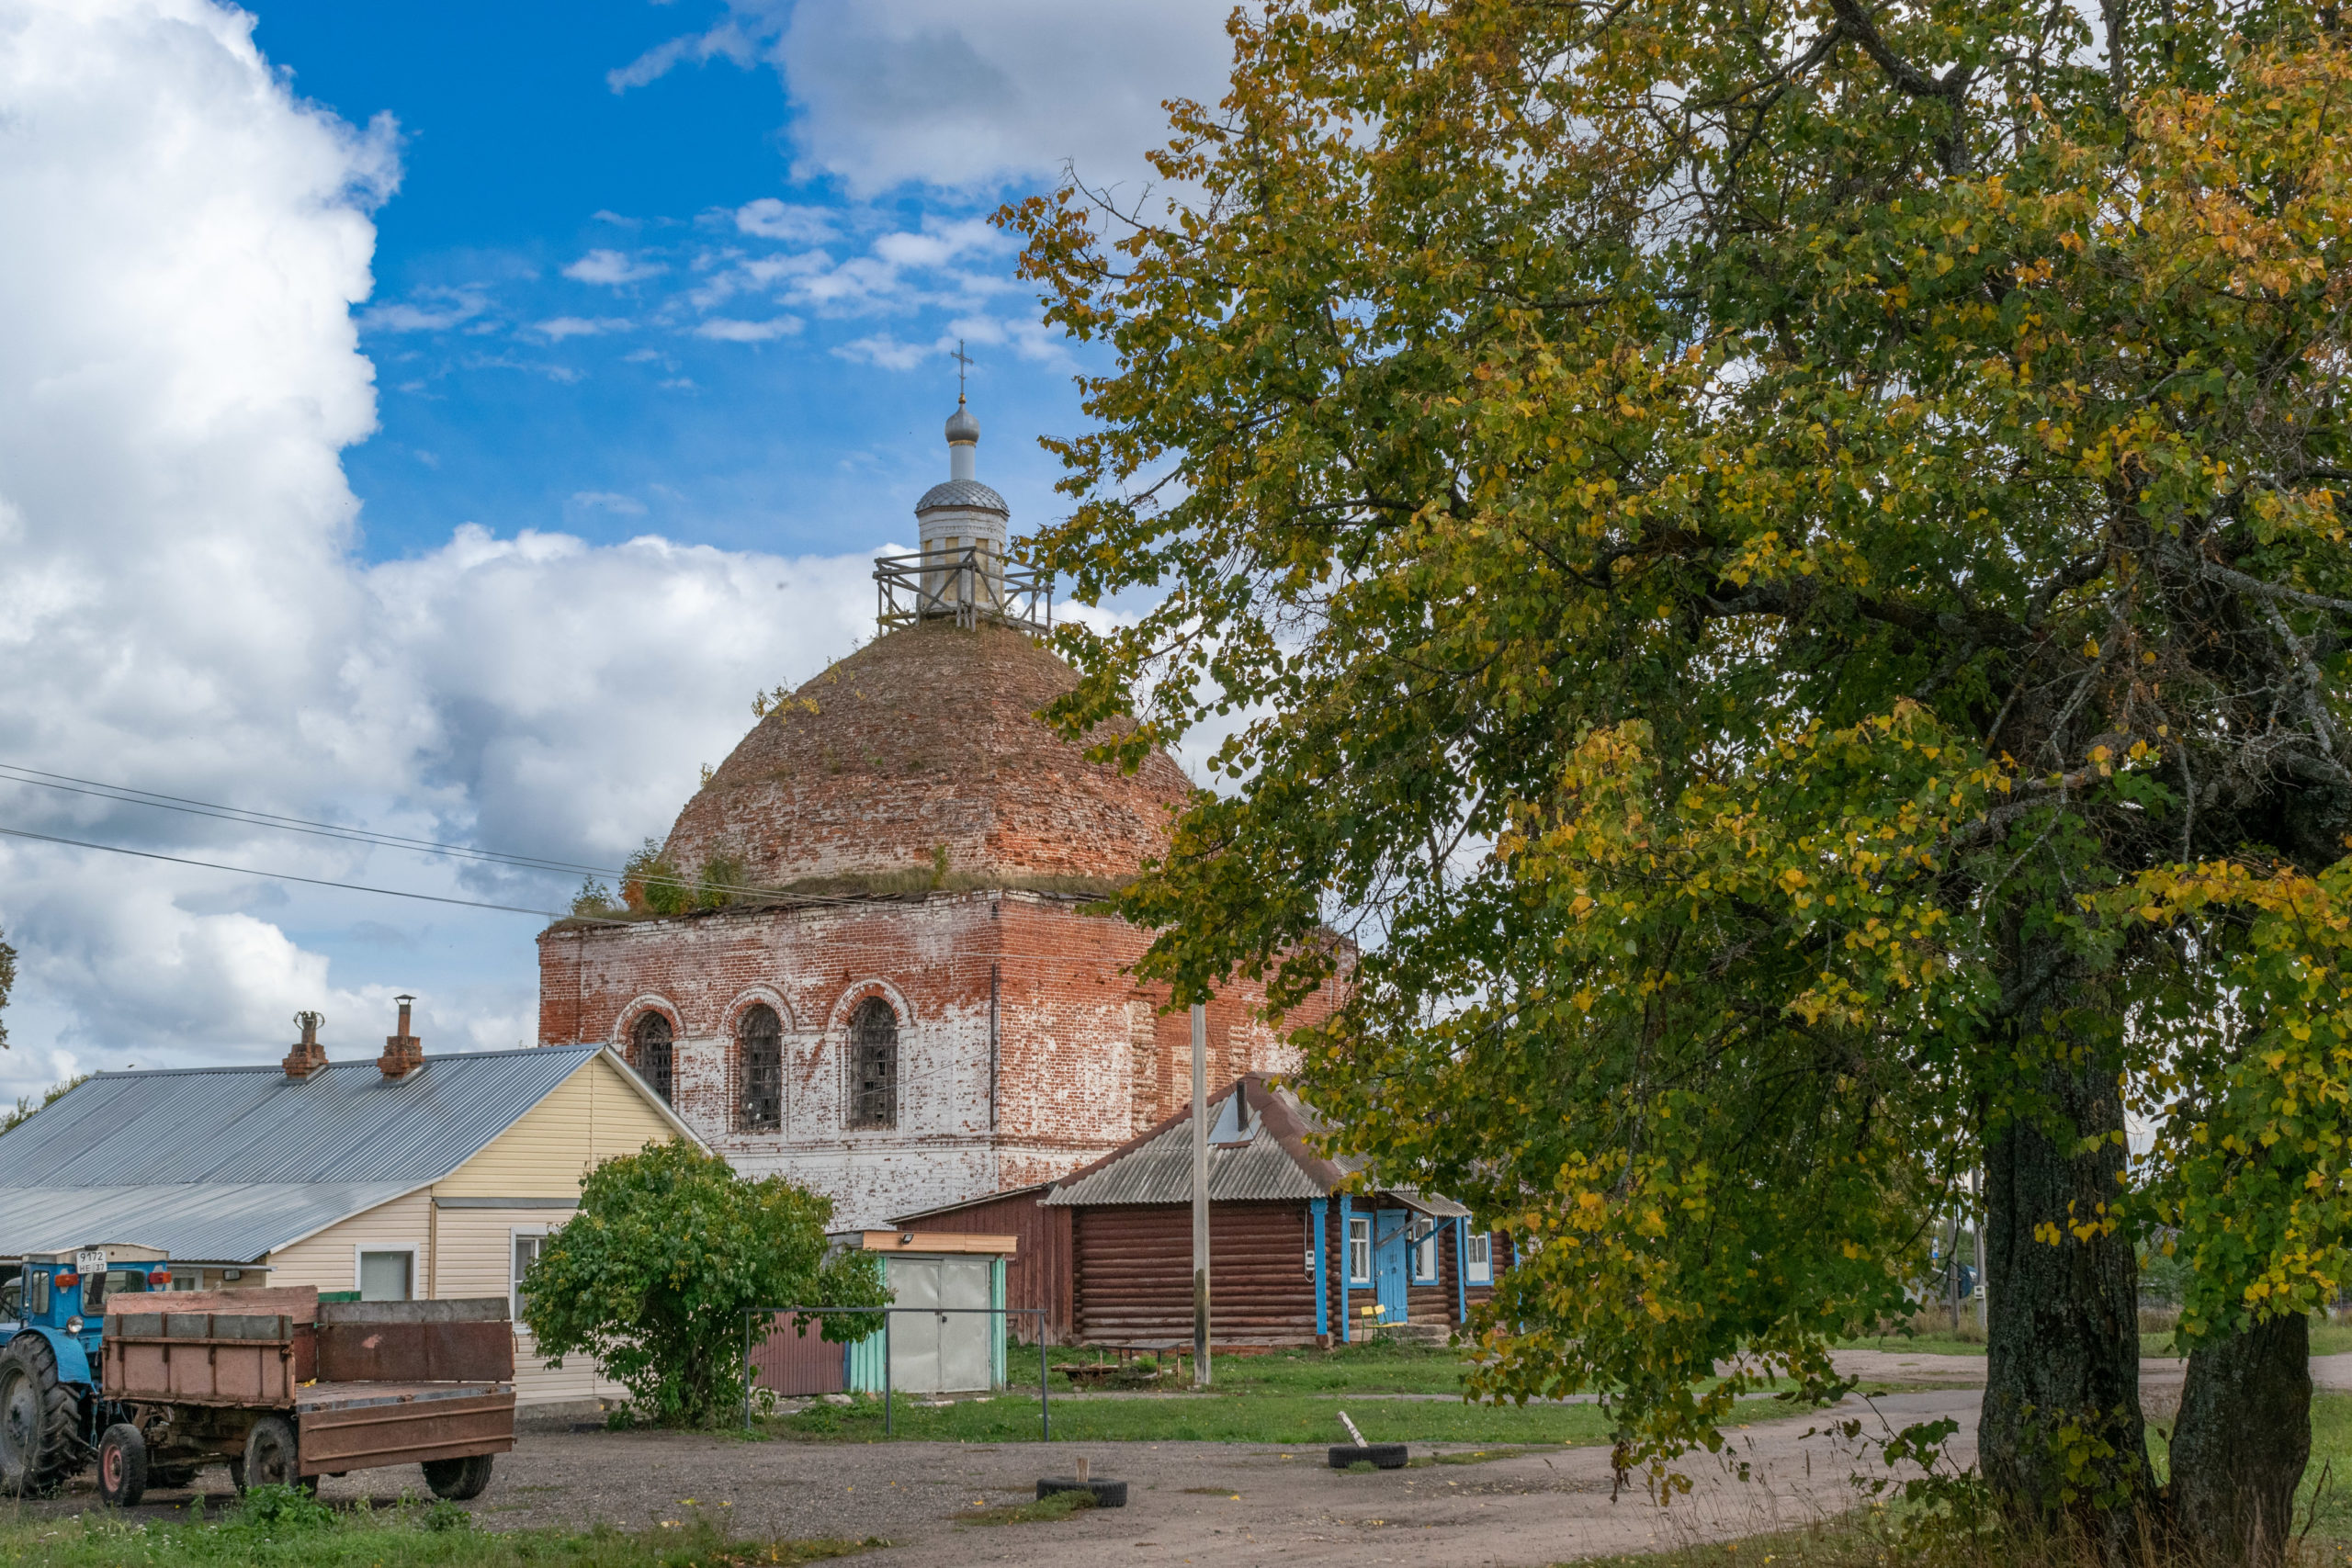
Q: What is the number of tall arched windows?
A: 3